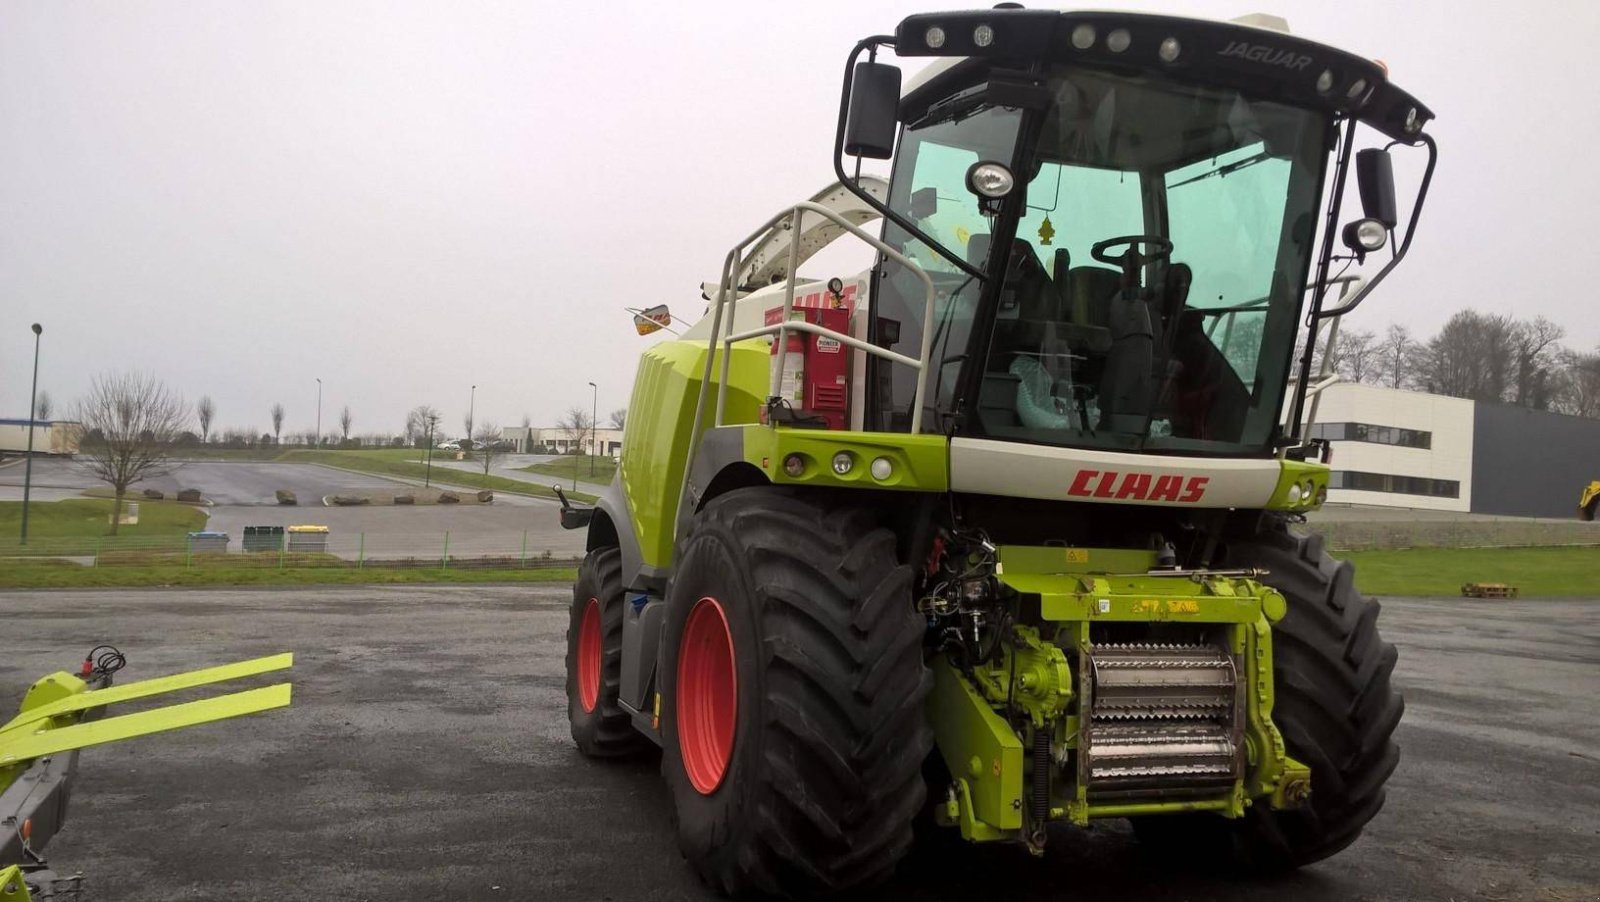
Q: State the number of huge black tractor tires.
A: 3